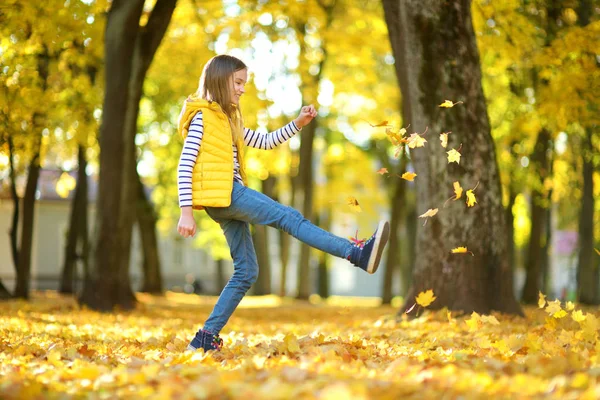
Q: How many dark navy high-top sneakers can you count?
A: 2